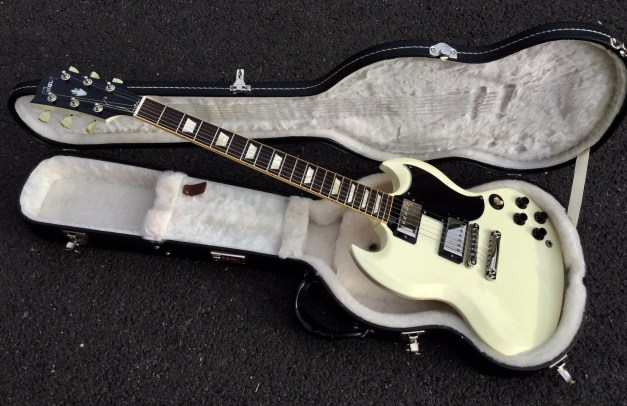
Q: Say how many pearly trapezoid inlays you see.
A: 9